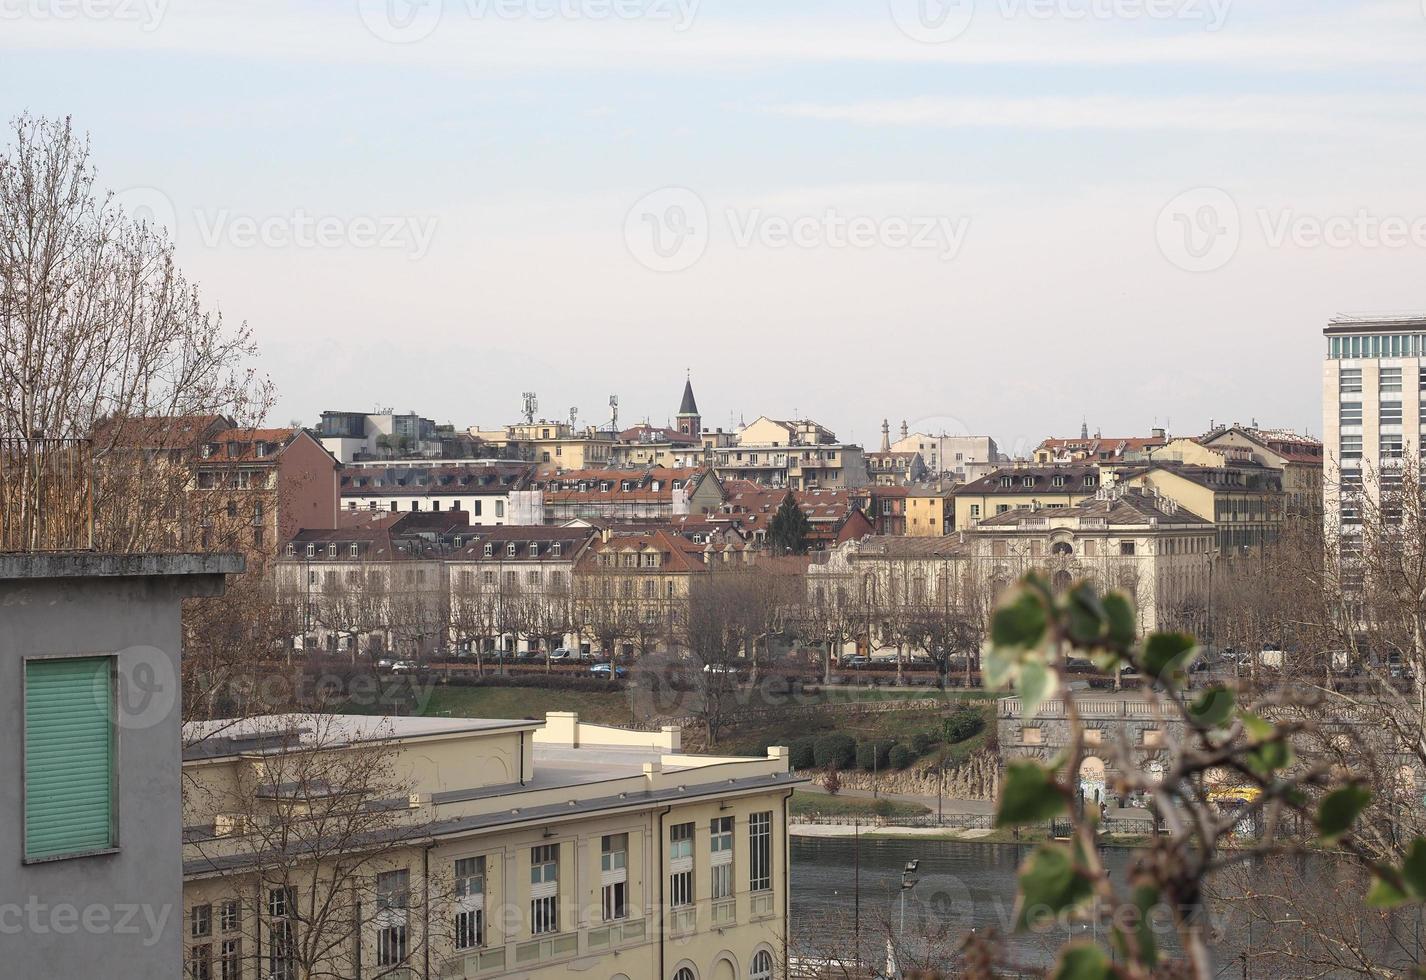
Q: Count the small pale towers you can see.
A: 2